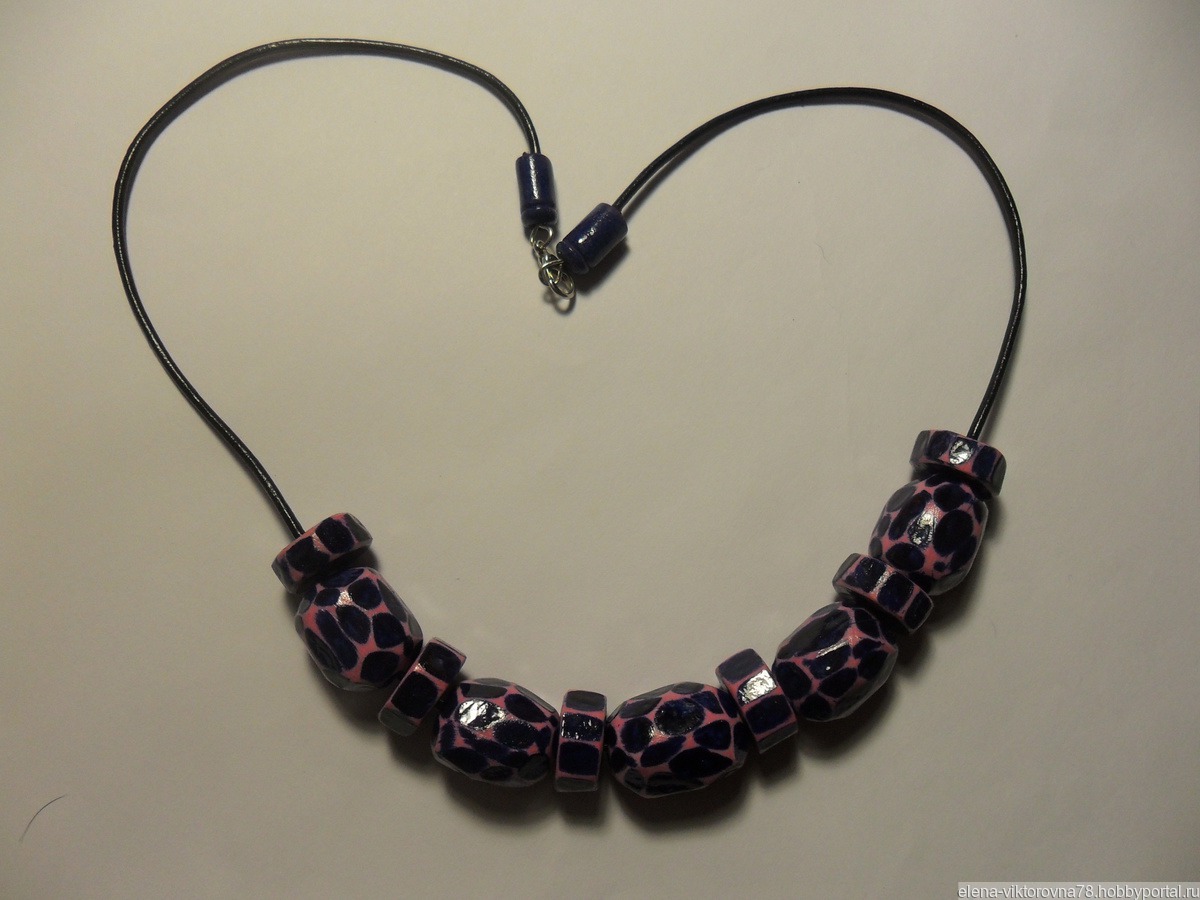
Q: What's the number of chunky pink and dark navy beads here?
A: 11